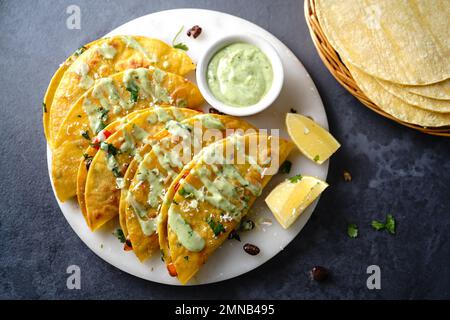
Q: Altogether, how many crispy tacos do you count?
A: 5